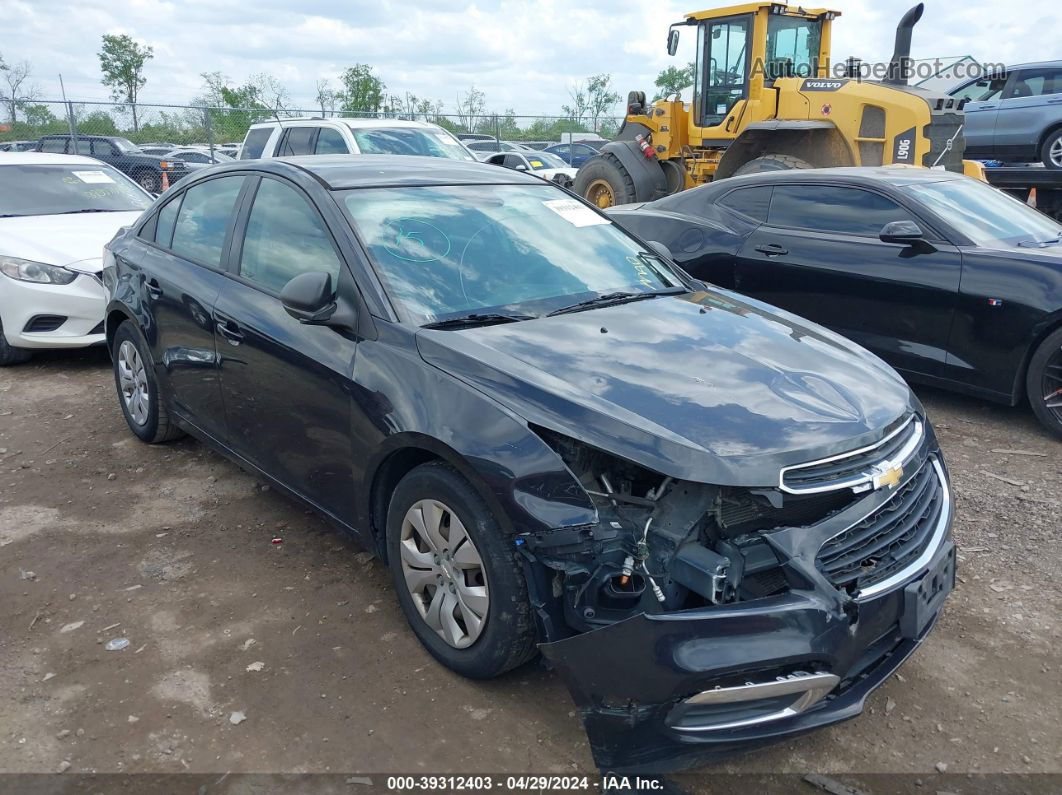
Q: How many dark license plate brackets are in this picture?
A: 1